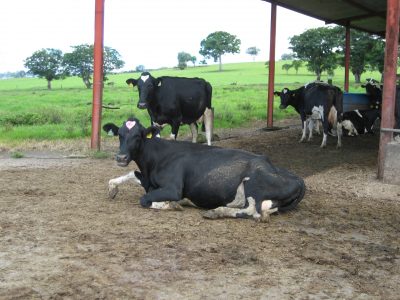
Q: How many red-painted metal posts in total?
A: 4